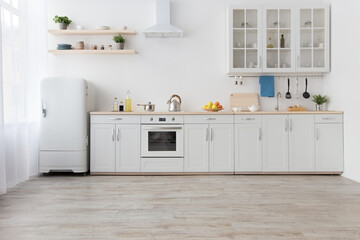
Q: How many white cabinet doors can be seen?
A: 11